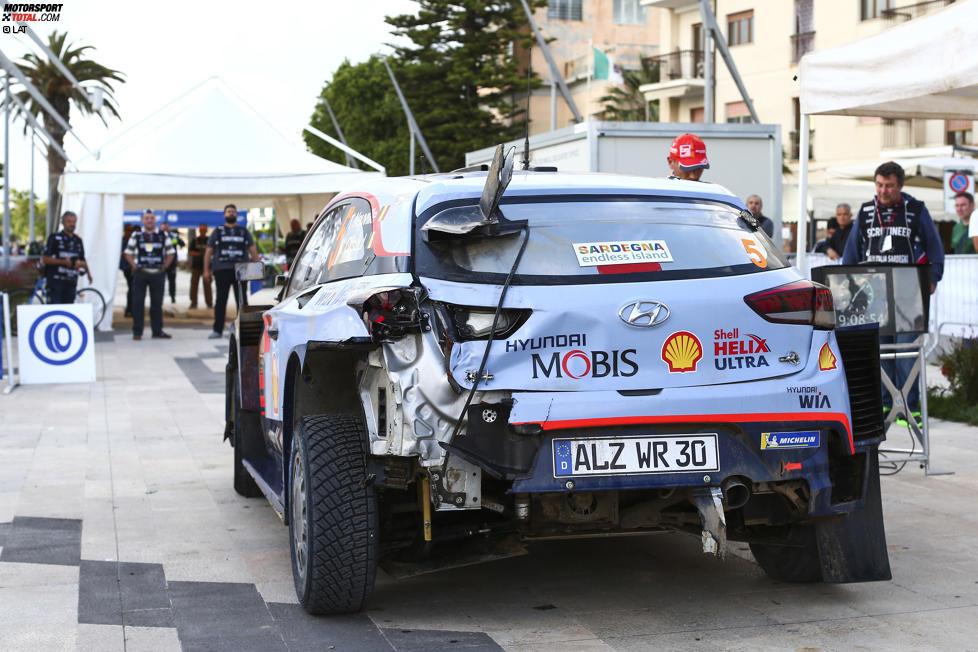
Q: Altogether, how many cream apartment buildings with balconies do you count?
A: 1